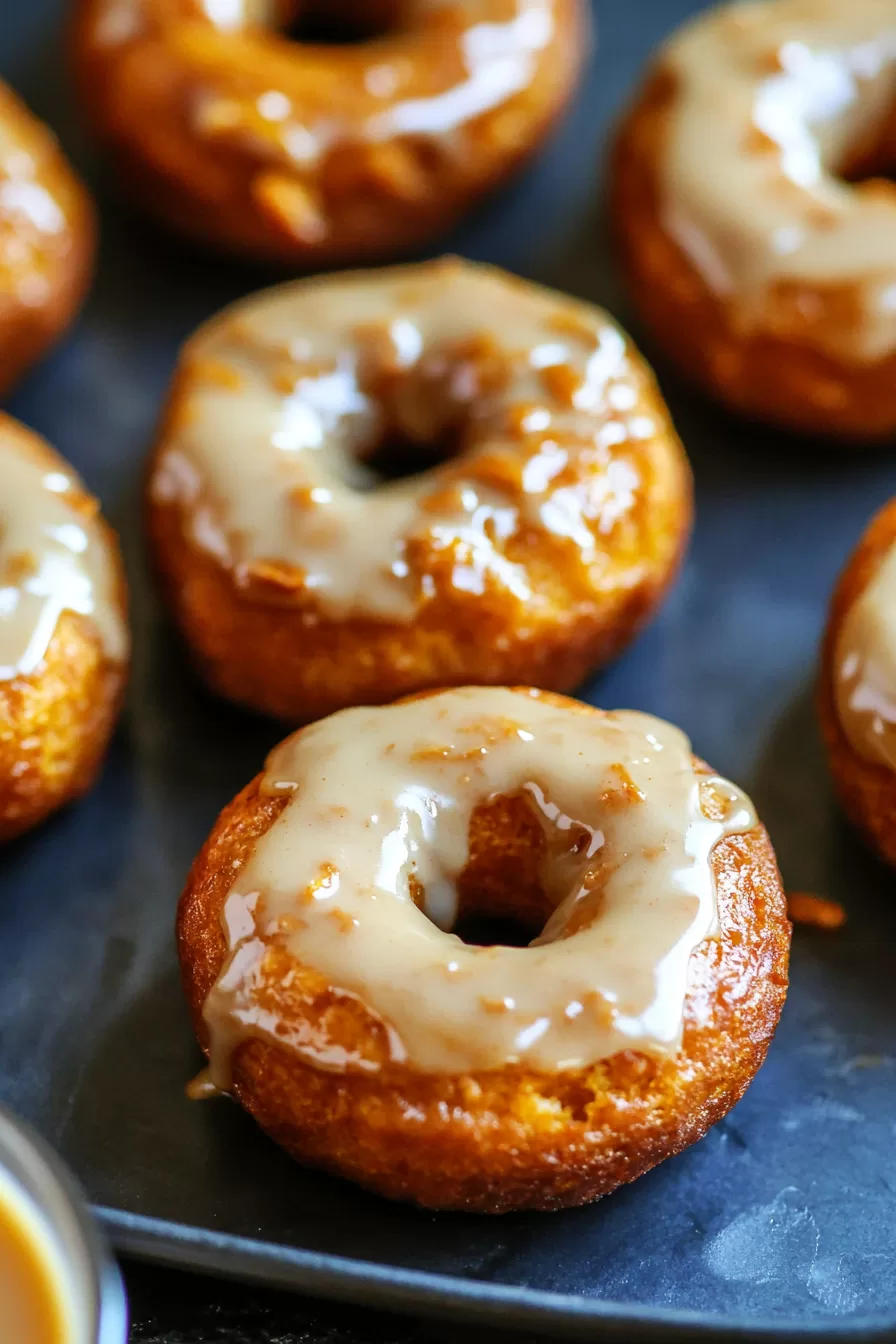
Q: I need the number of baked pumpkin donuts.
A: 7